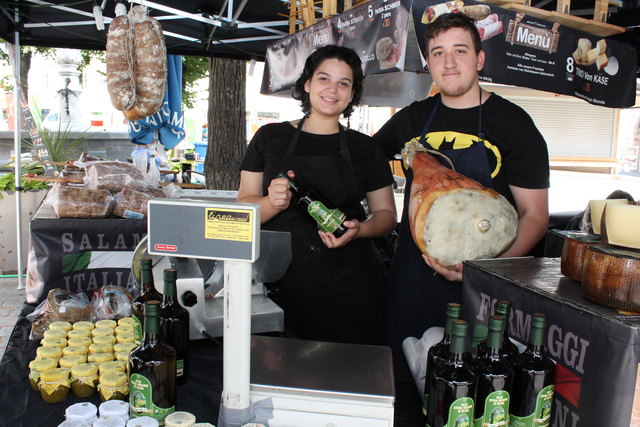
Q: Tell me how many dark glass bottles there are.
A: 9